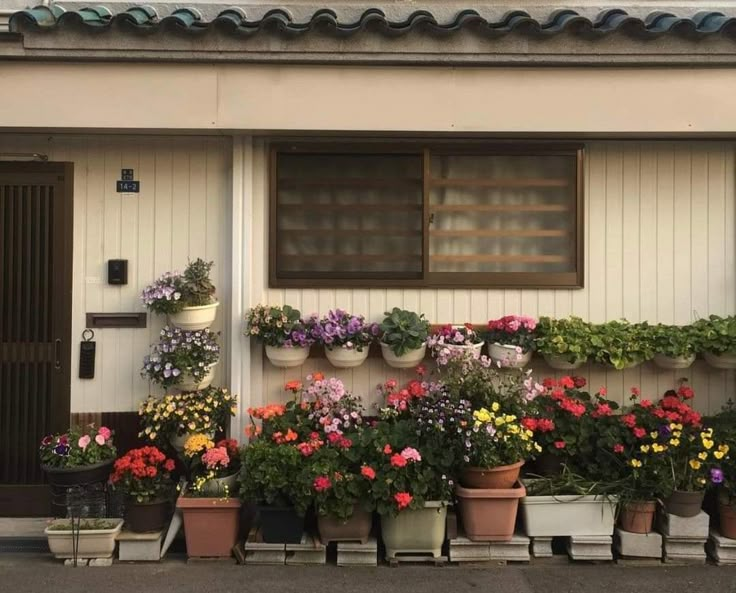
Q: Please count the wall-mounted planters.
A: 12